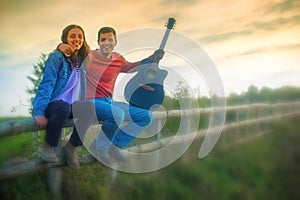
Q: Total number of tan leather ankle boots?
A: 2